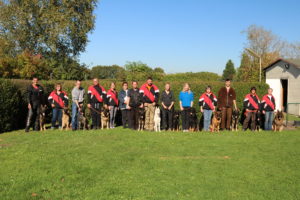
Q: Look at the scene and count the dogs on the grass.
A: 12